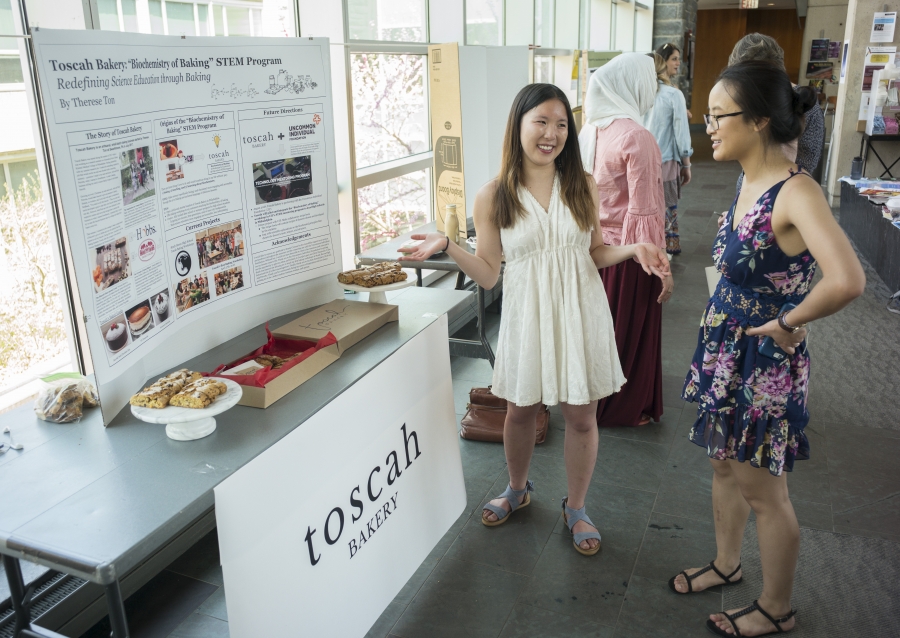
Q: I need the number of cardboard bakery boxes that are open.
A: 1